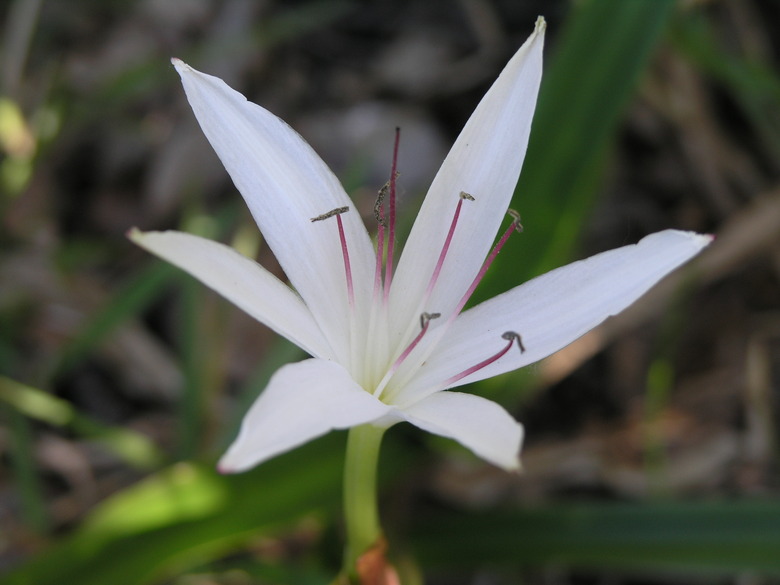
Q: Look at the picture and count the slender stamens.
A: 6